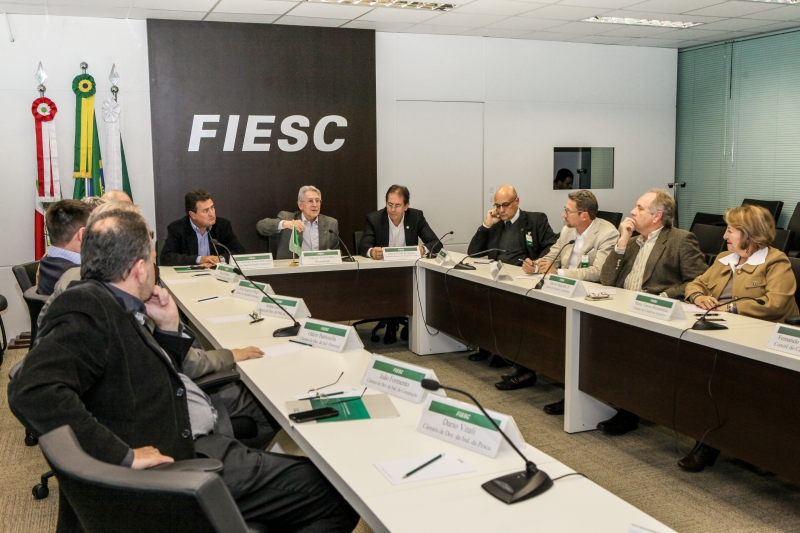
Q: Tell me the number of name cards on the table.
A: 14